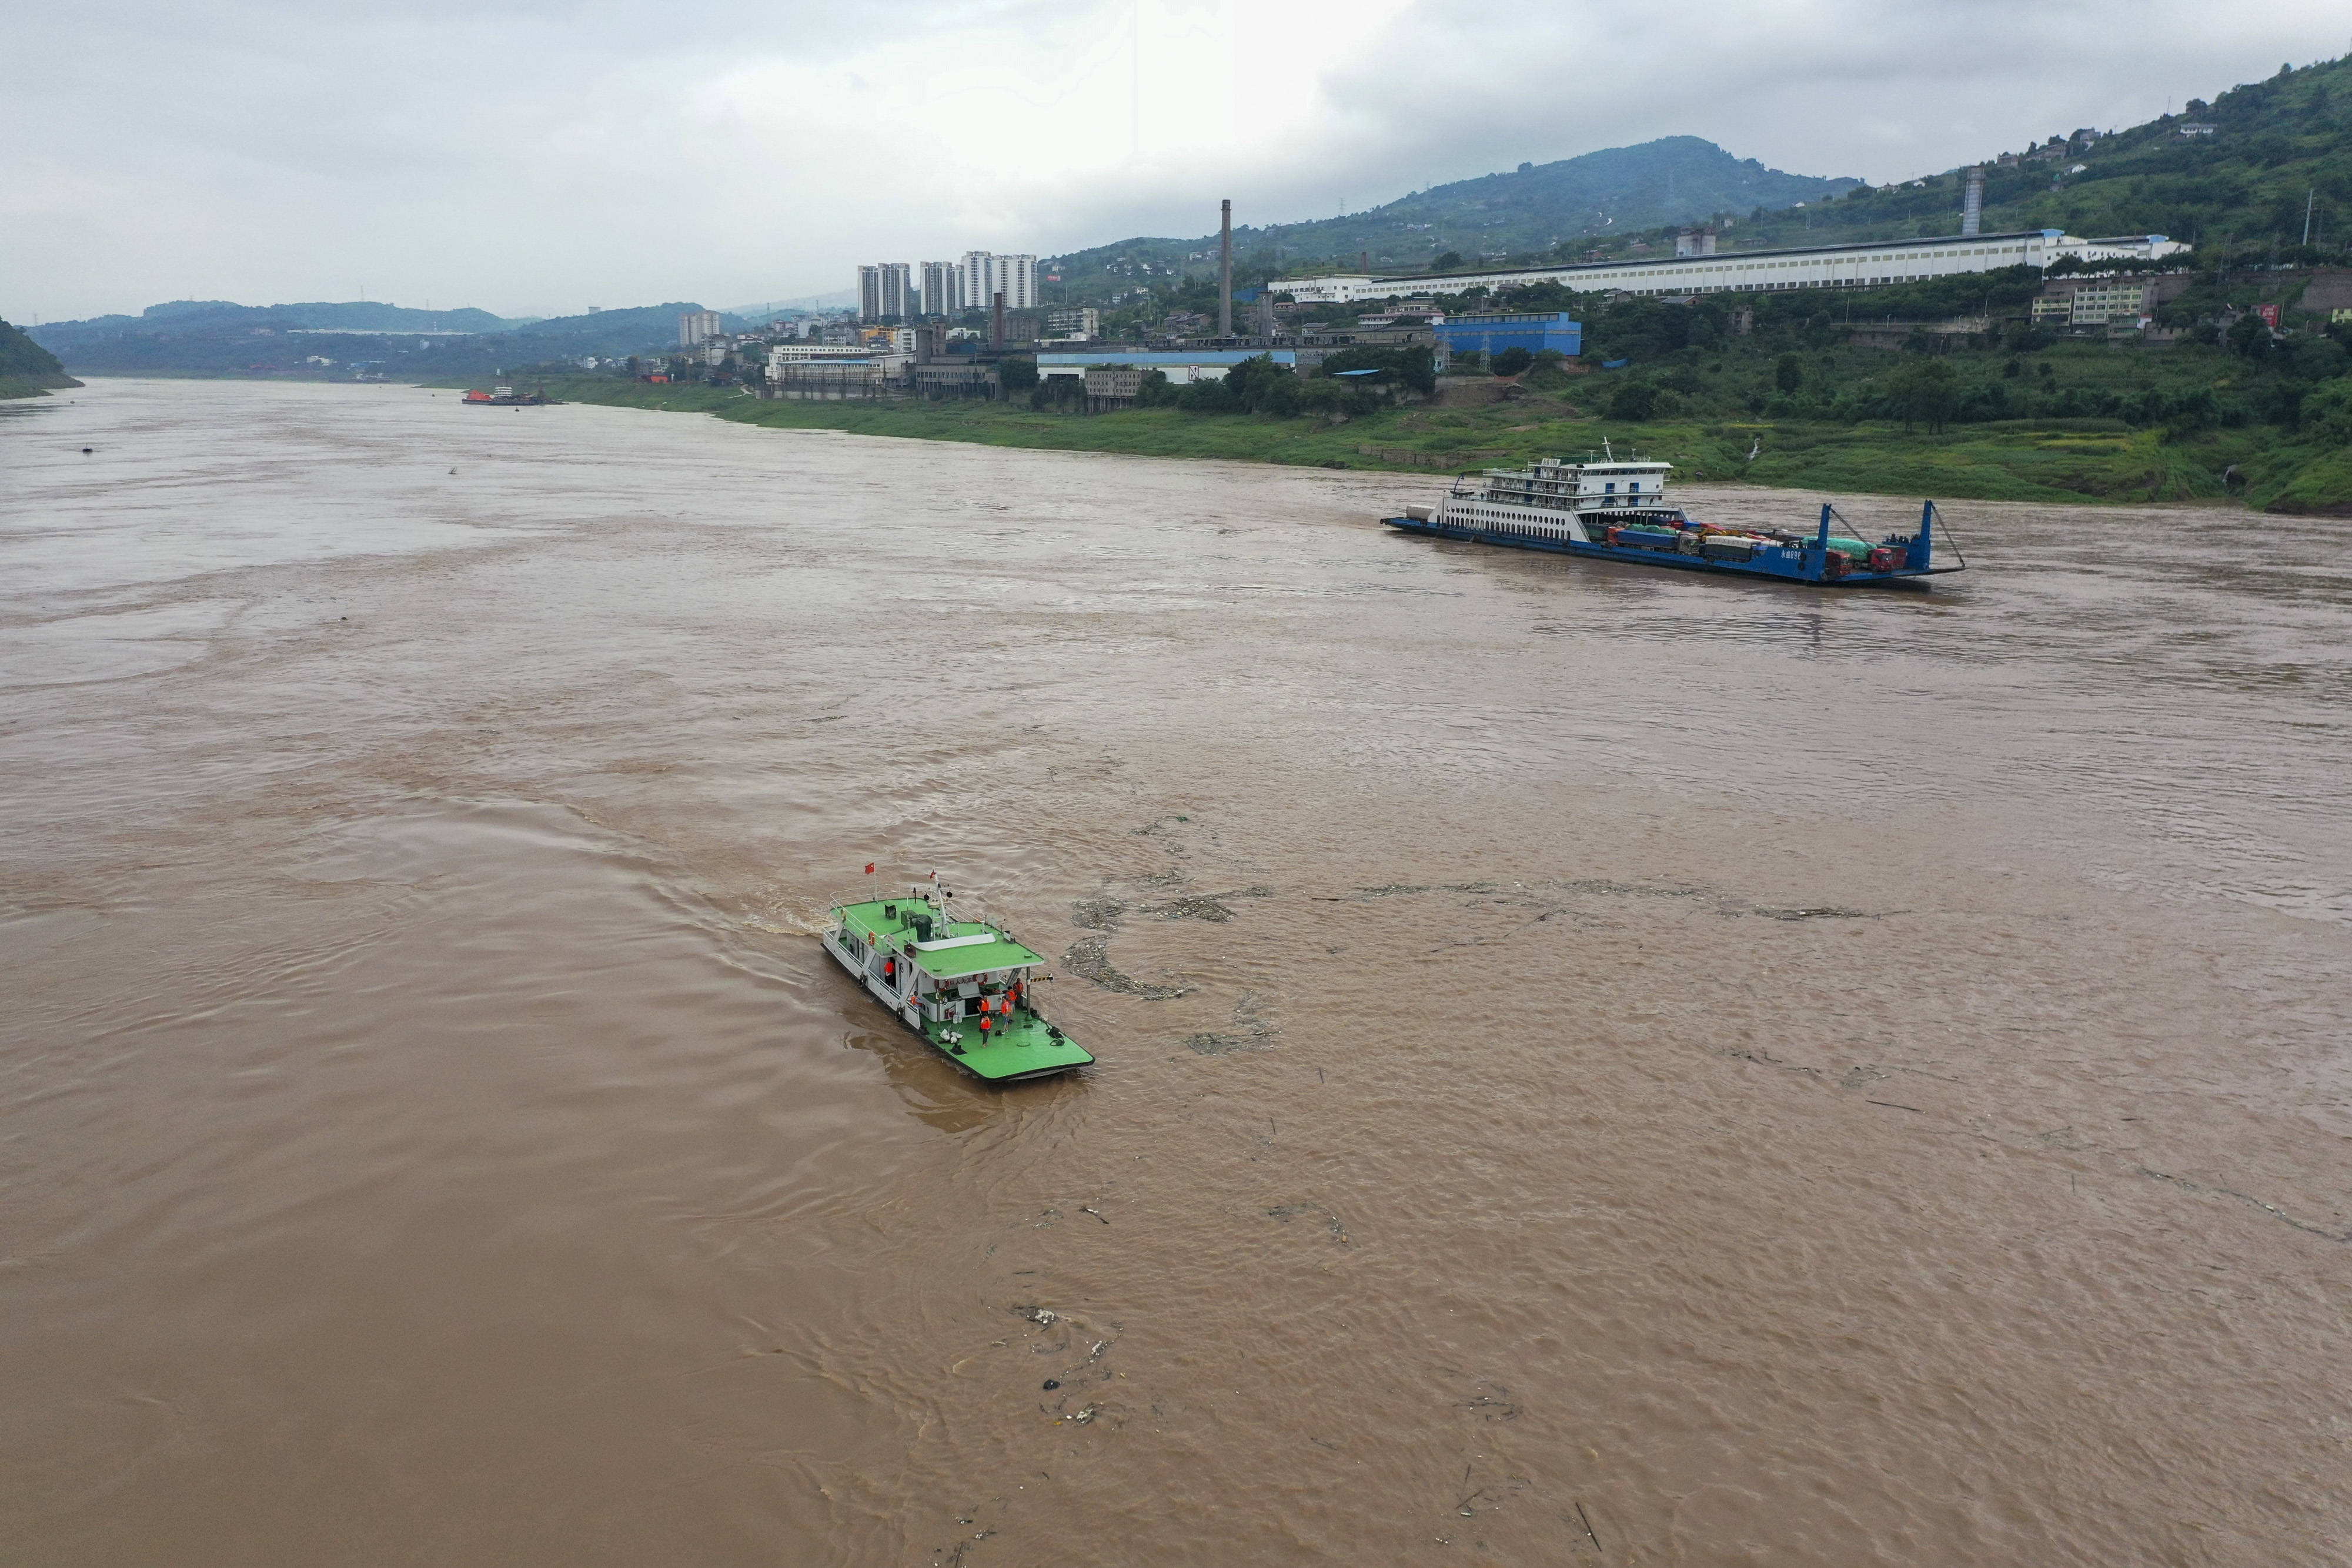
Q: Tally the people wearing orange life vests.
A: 7